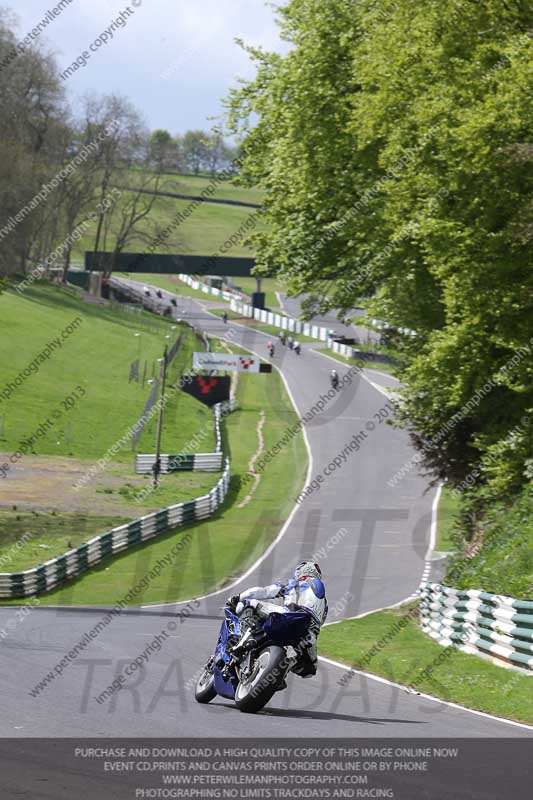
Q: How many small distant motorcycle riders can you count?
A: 9